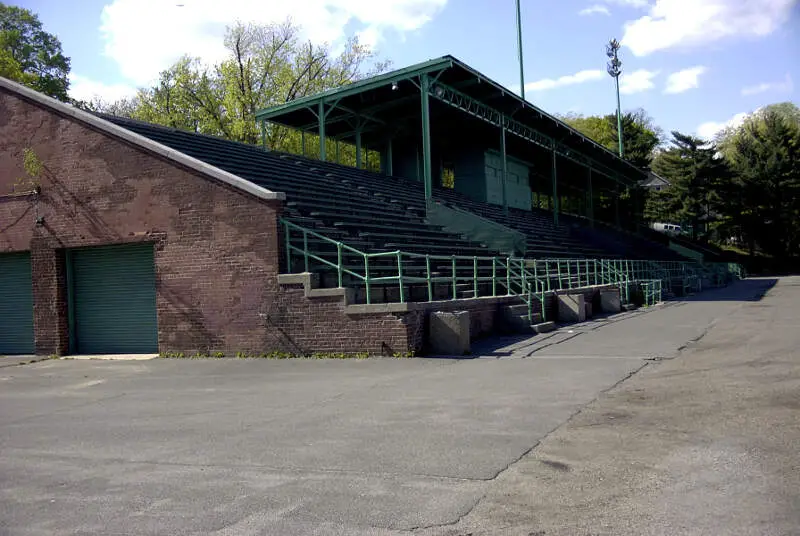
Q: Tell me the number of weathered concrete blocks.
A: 3